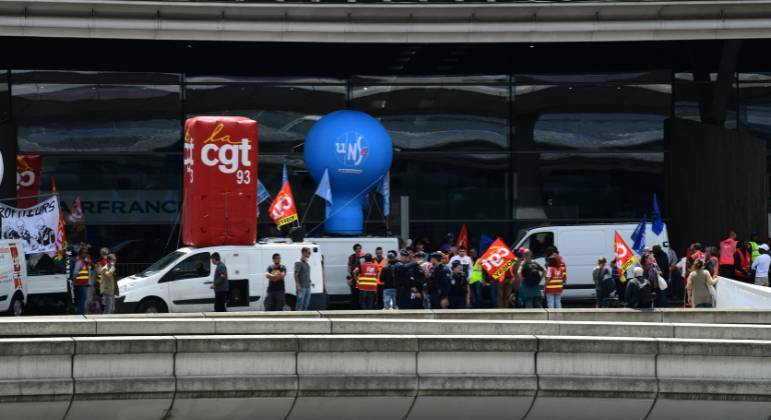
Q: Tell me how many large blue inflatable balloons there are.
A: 1